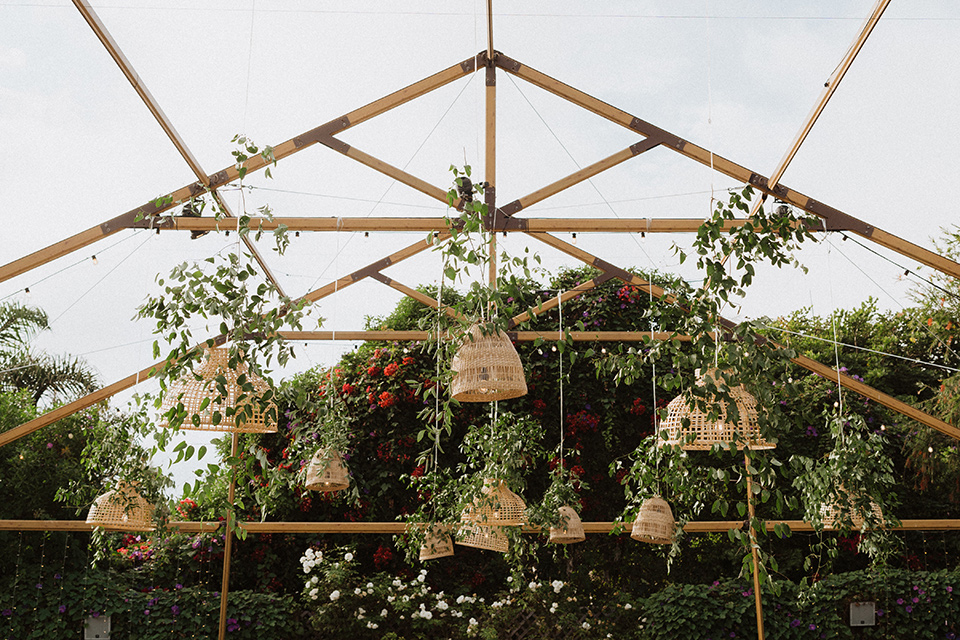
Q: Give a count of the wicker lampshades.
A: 11